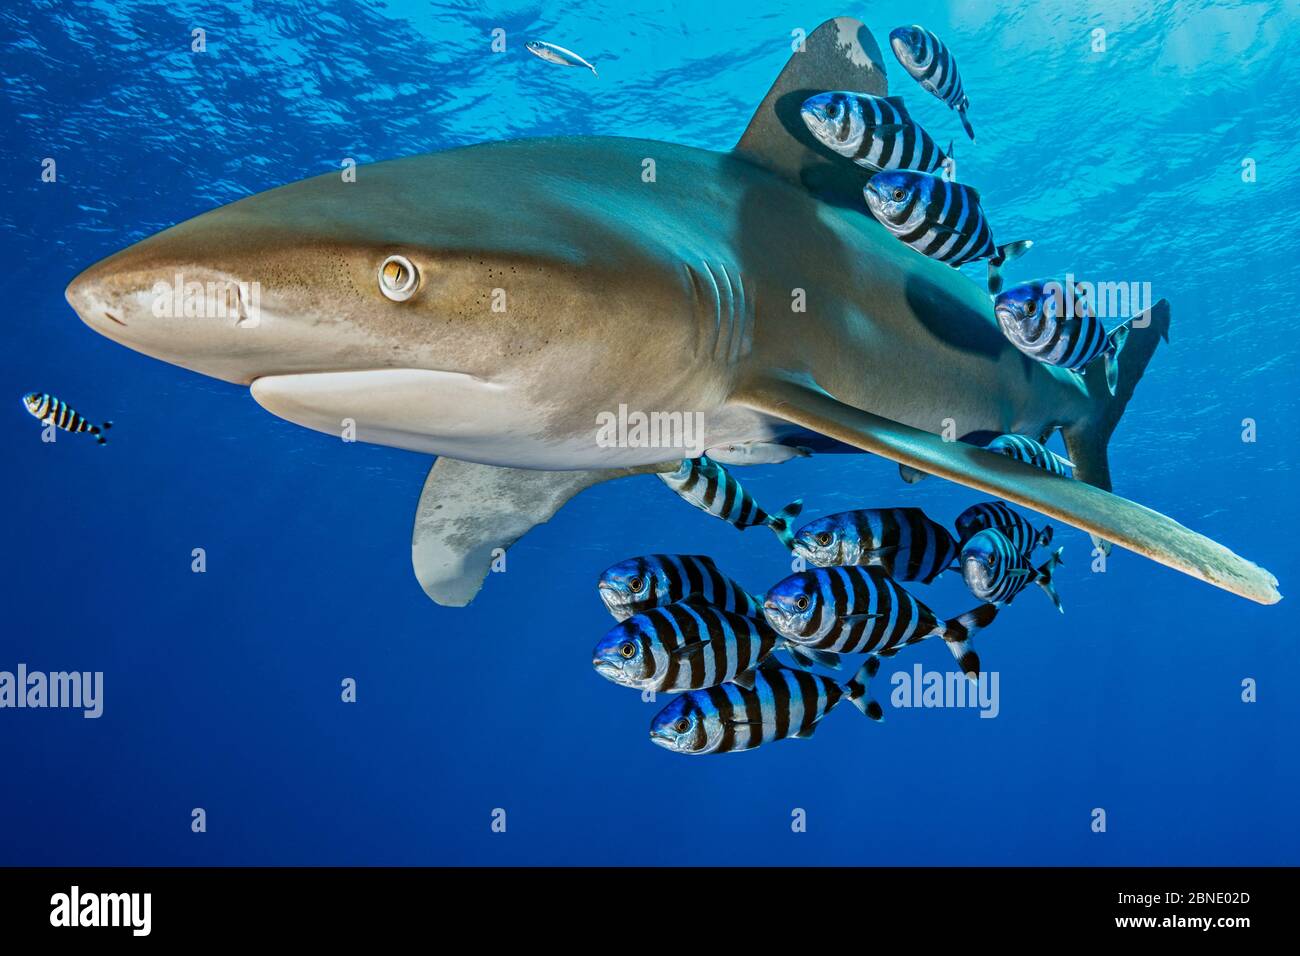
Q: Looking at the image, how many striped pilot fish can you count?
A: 14